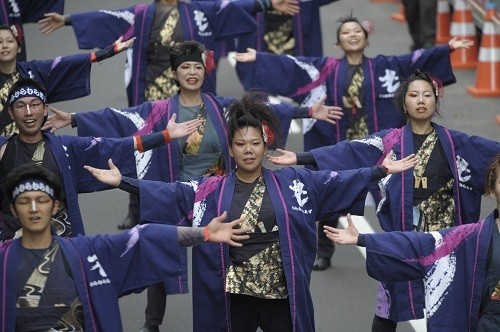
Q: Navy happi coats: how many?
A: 11